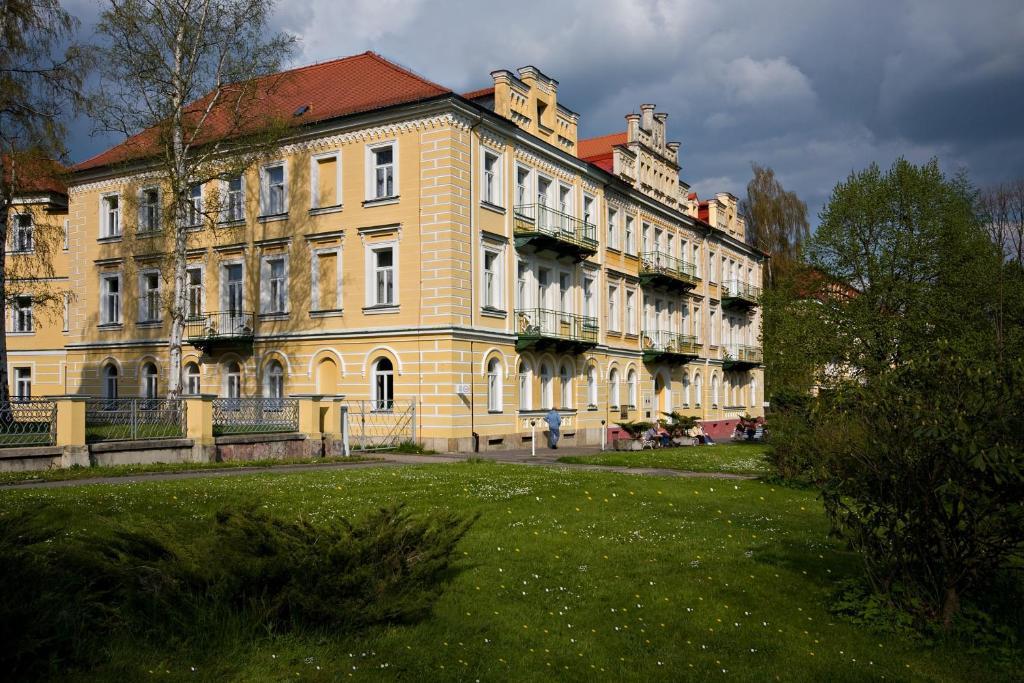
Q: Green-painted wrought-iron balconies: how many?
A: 7